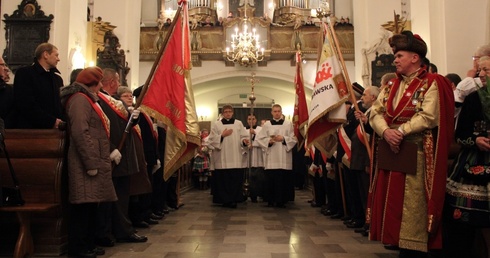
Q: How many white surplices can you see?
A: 3